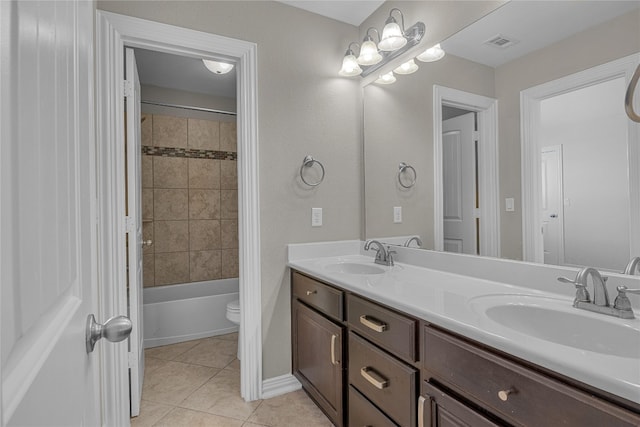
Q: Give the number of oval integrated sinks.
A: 2